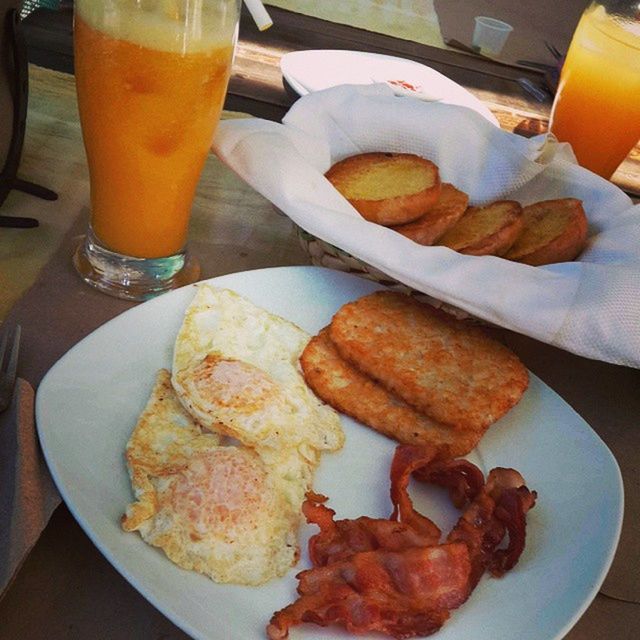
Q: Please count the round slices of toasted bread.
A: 4